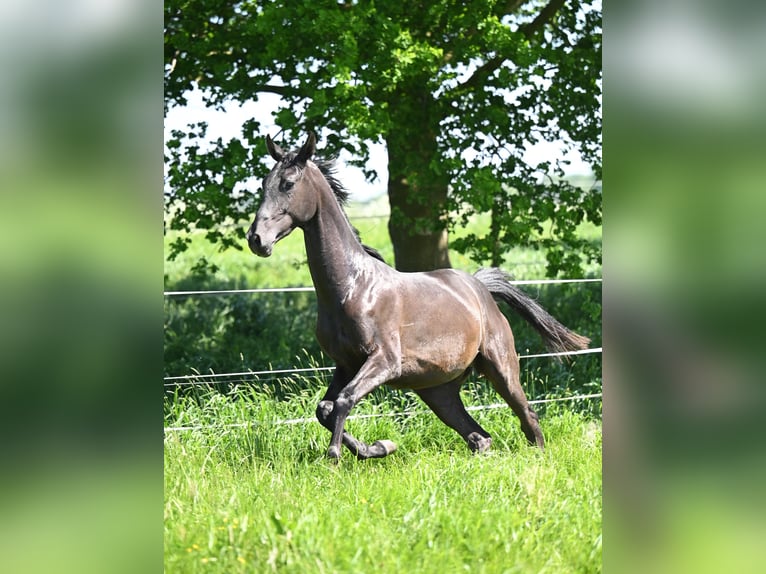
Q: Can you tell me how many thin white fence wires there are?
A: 3